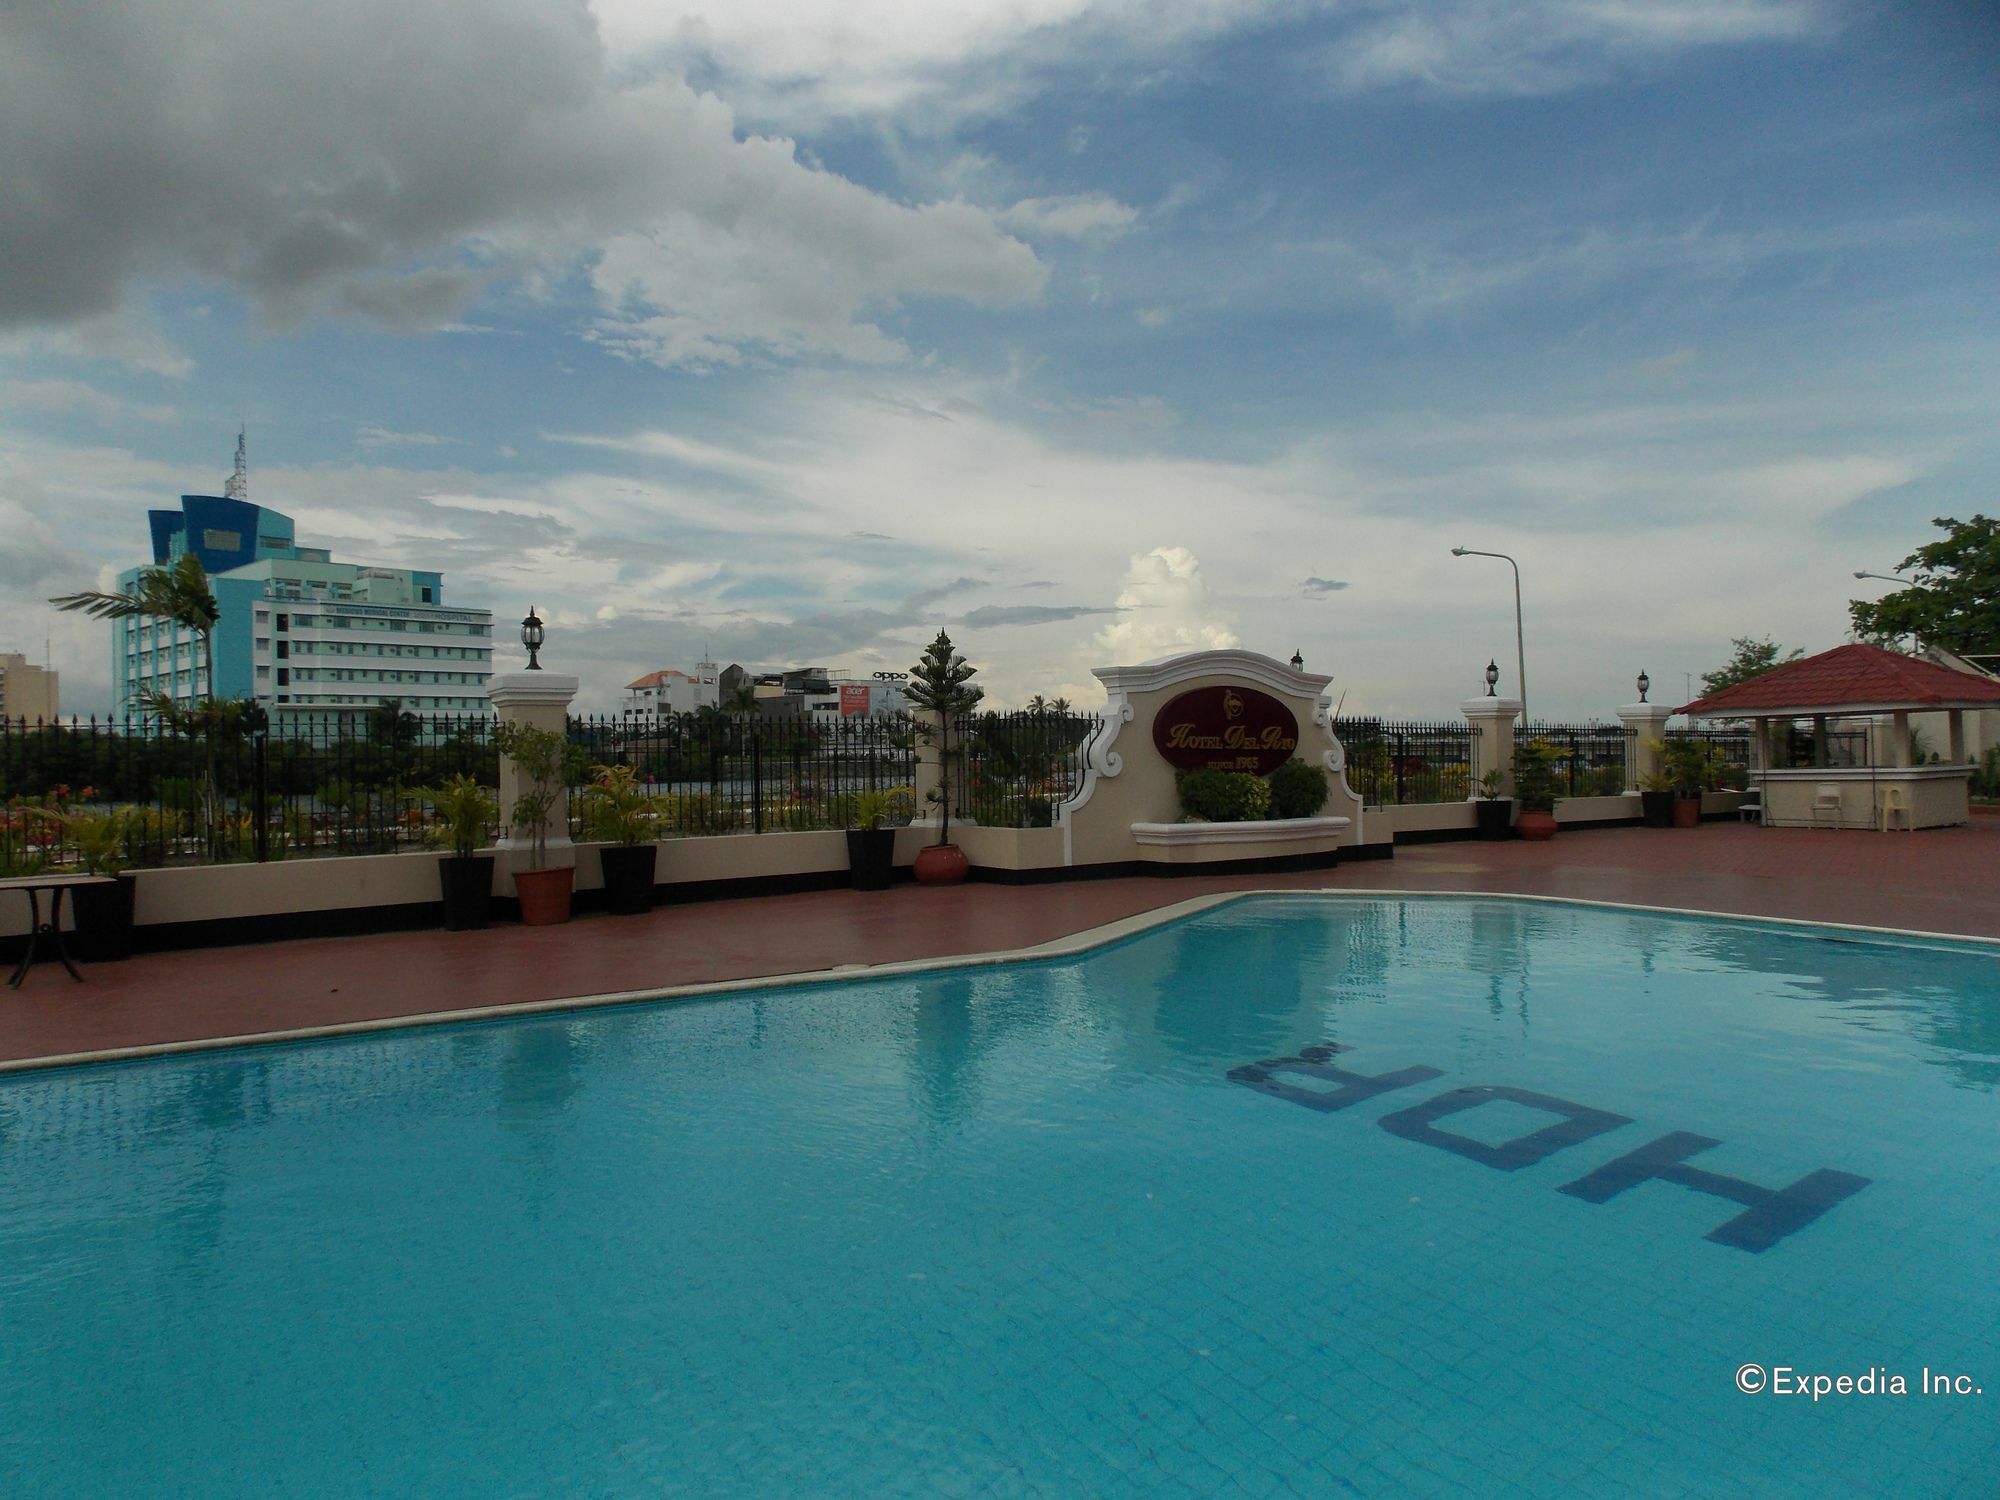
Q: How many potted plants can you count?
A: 10